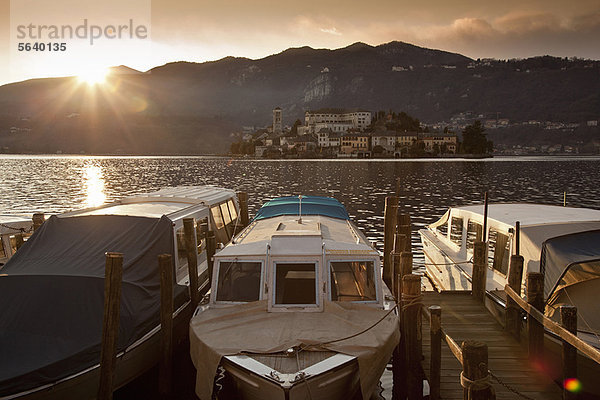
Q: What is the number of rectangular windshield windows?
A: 3